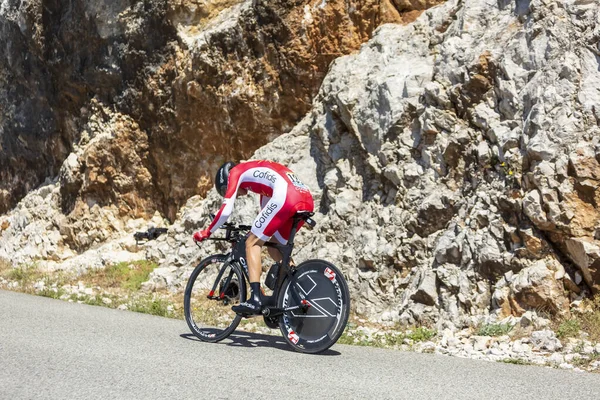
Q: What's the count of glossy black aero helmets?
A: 1